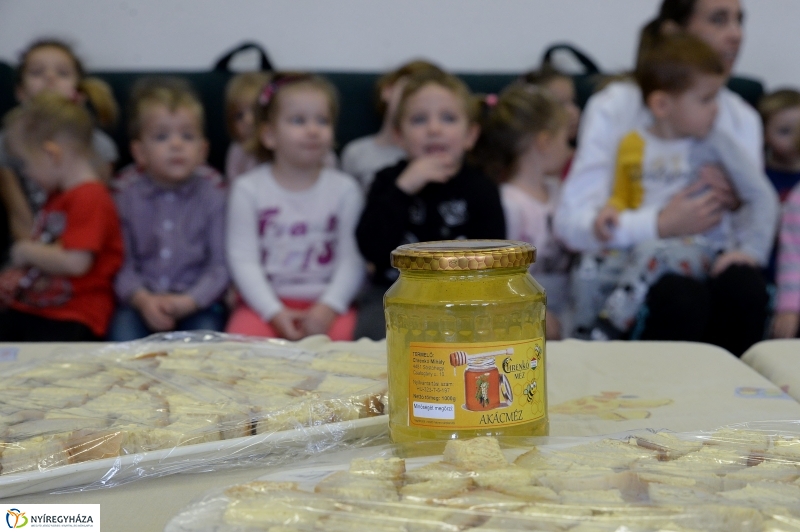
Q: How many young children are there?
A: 11